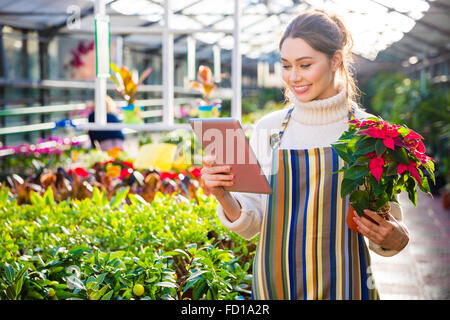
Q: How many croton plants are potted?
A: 2